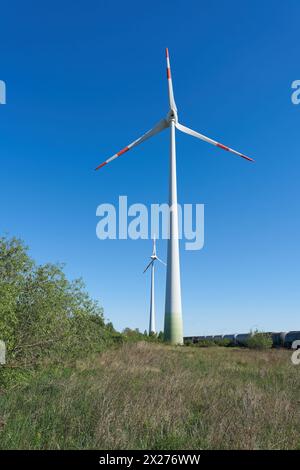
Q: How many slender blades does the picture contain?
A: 6